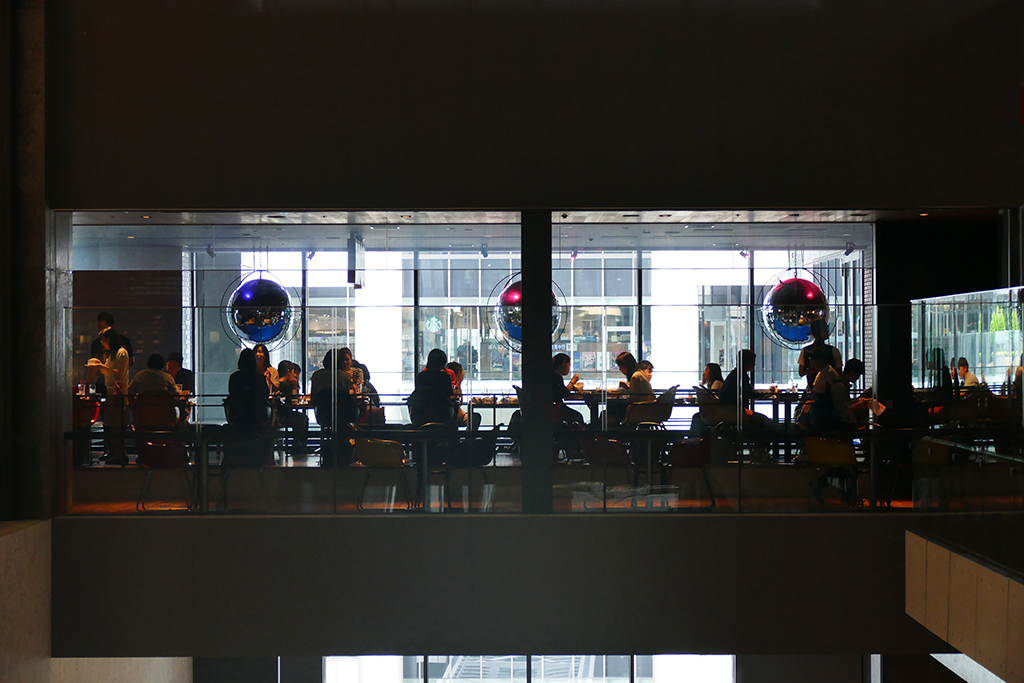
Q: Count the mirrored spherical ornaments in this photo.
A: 3